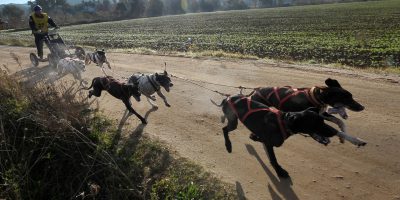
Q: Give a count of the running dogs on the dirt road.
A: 6